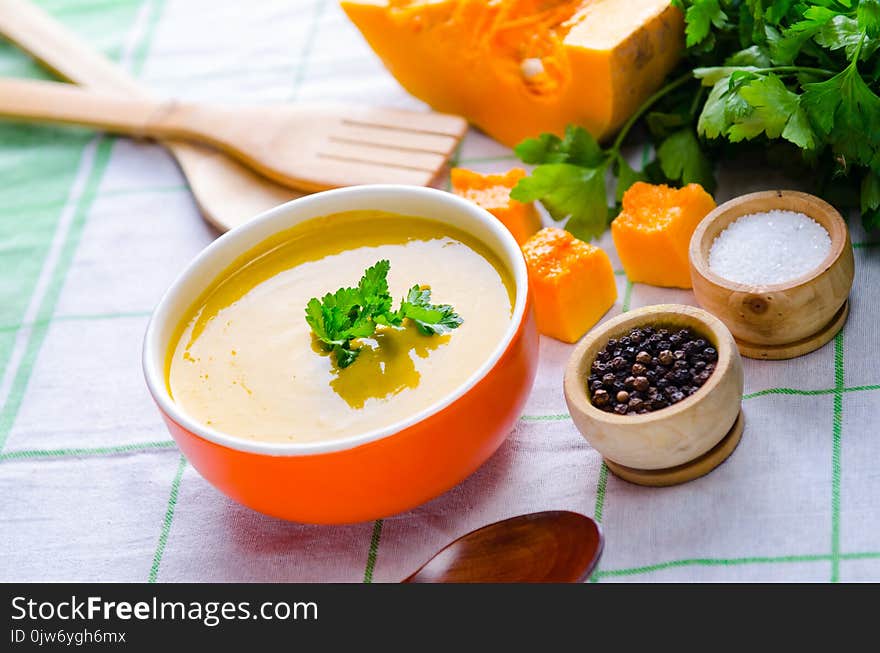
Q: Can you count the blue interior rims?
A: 0